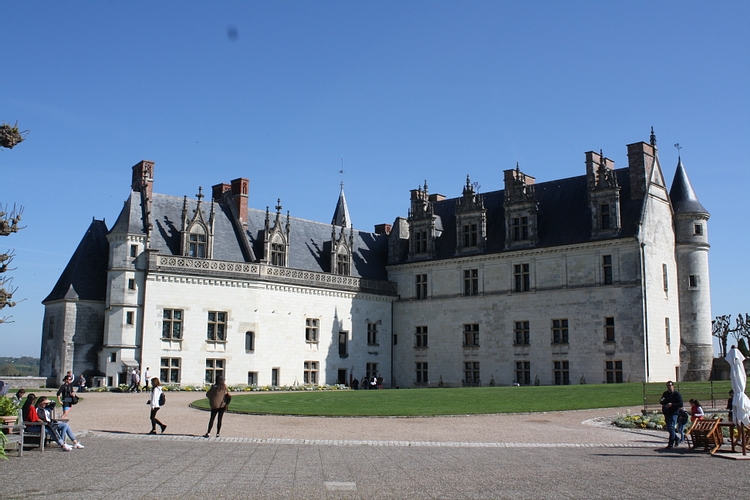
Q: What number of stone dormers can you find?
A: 7